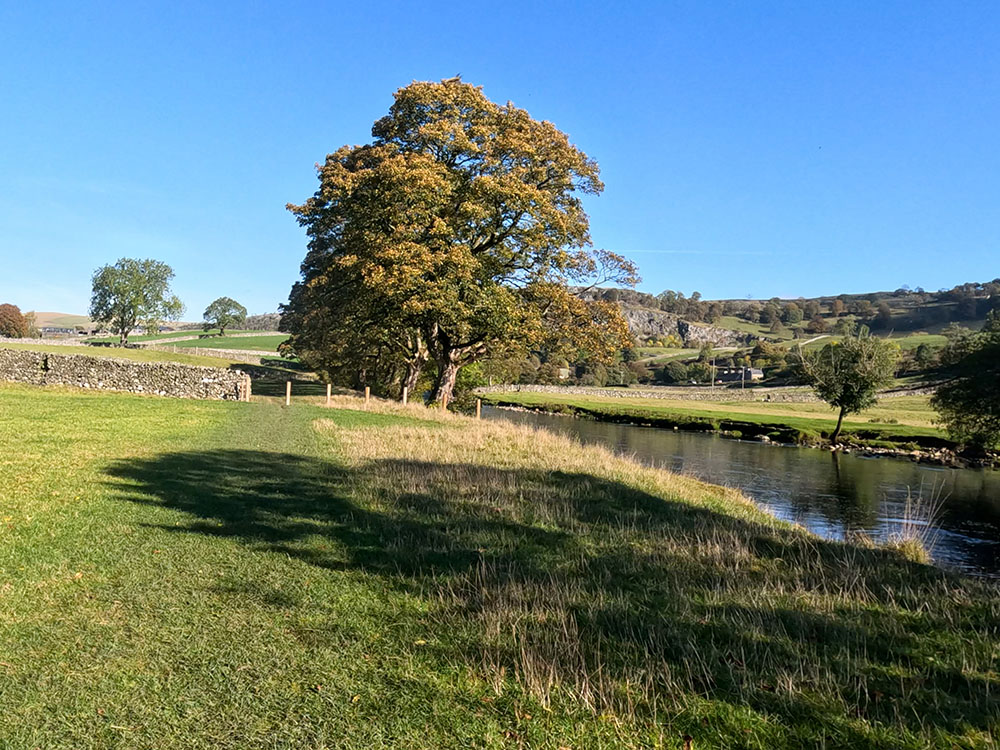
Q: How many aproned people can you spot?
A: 0